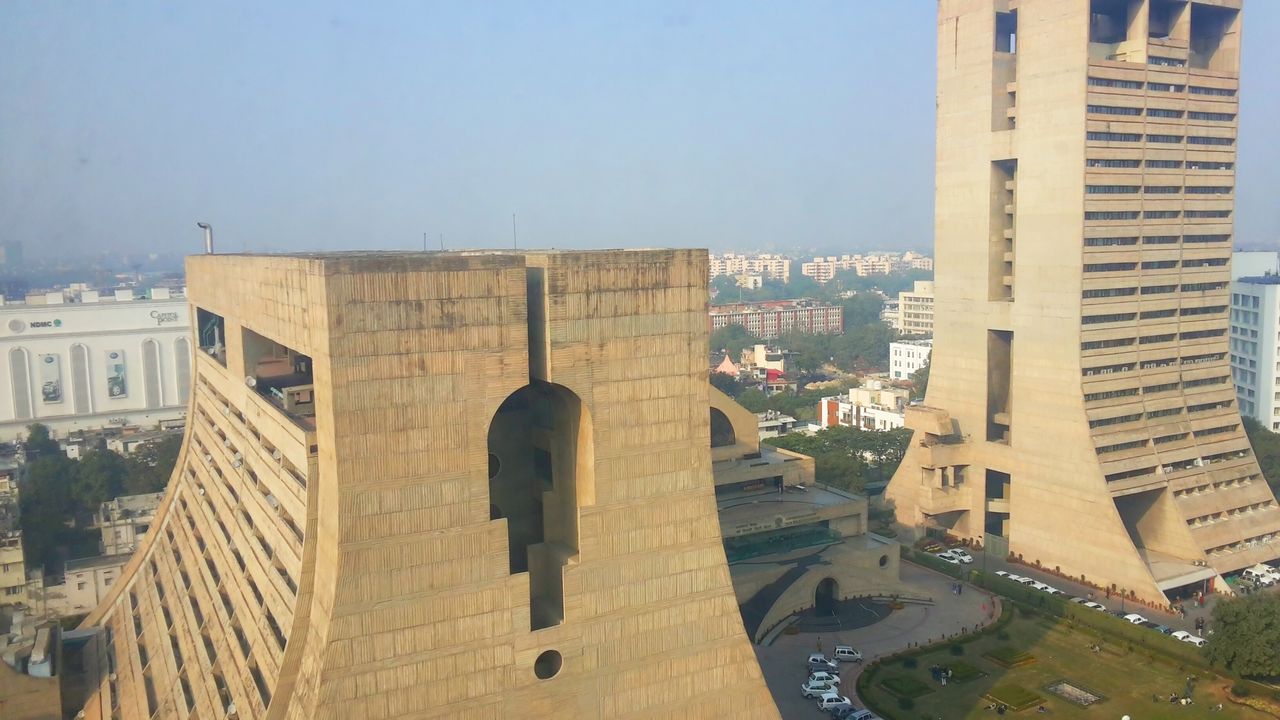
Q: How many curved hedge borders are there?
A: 1